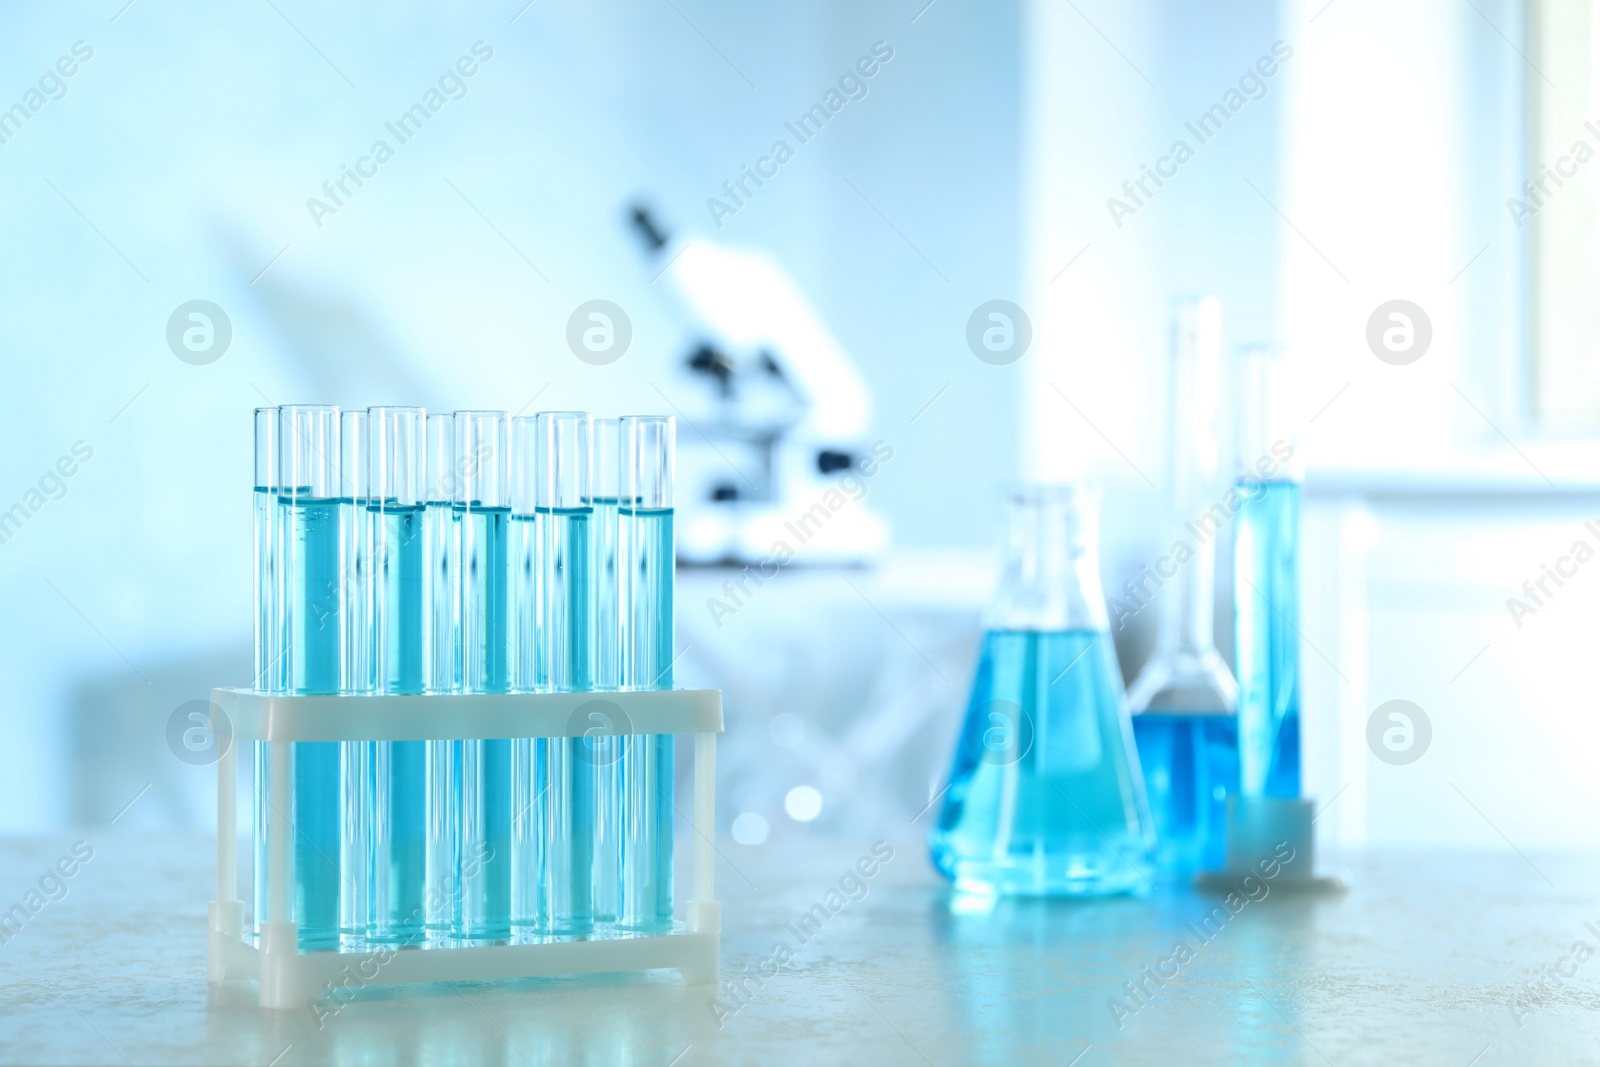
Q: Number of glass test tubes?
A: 10